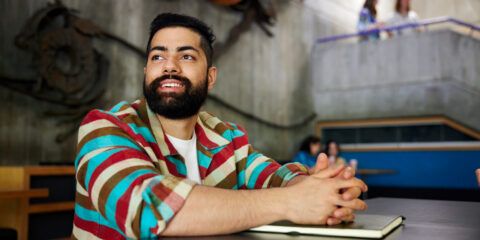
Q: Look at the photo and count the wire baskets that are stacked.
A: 0